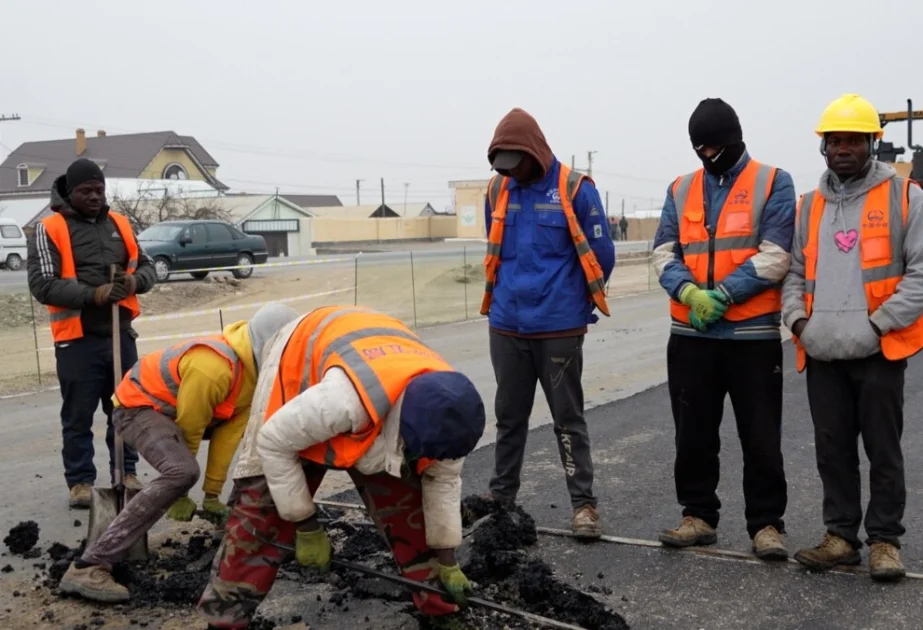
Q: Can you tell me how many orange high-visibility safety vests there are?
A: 6